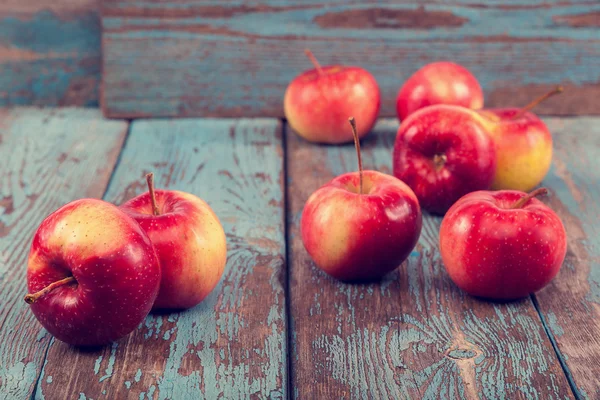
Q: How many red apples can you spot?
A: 8